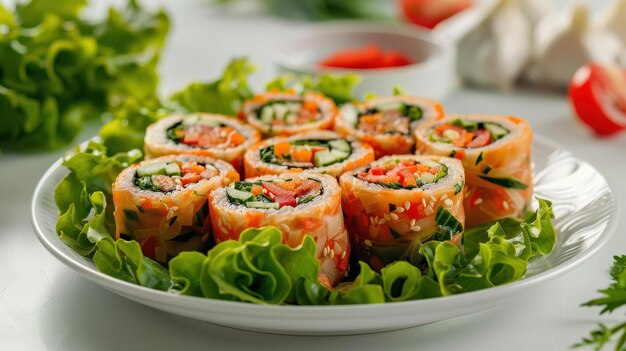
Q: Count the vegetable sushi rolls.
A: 8